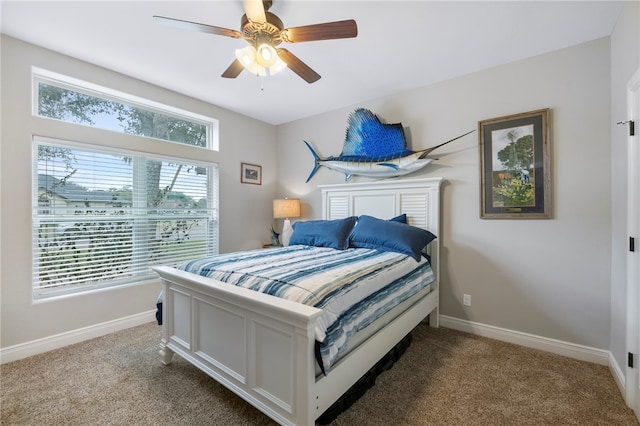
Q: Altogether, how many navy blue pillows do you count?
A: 3